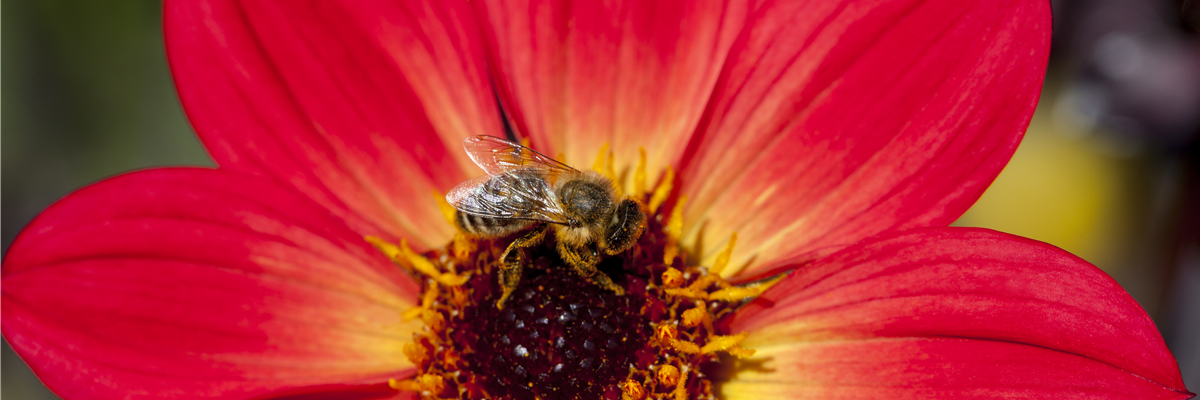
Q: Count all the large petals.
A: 5